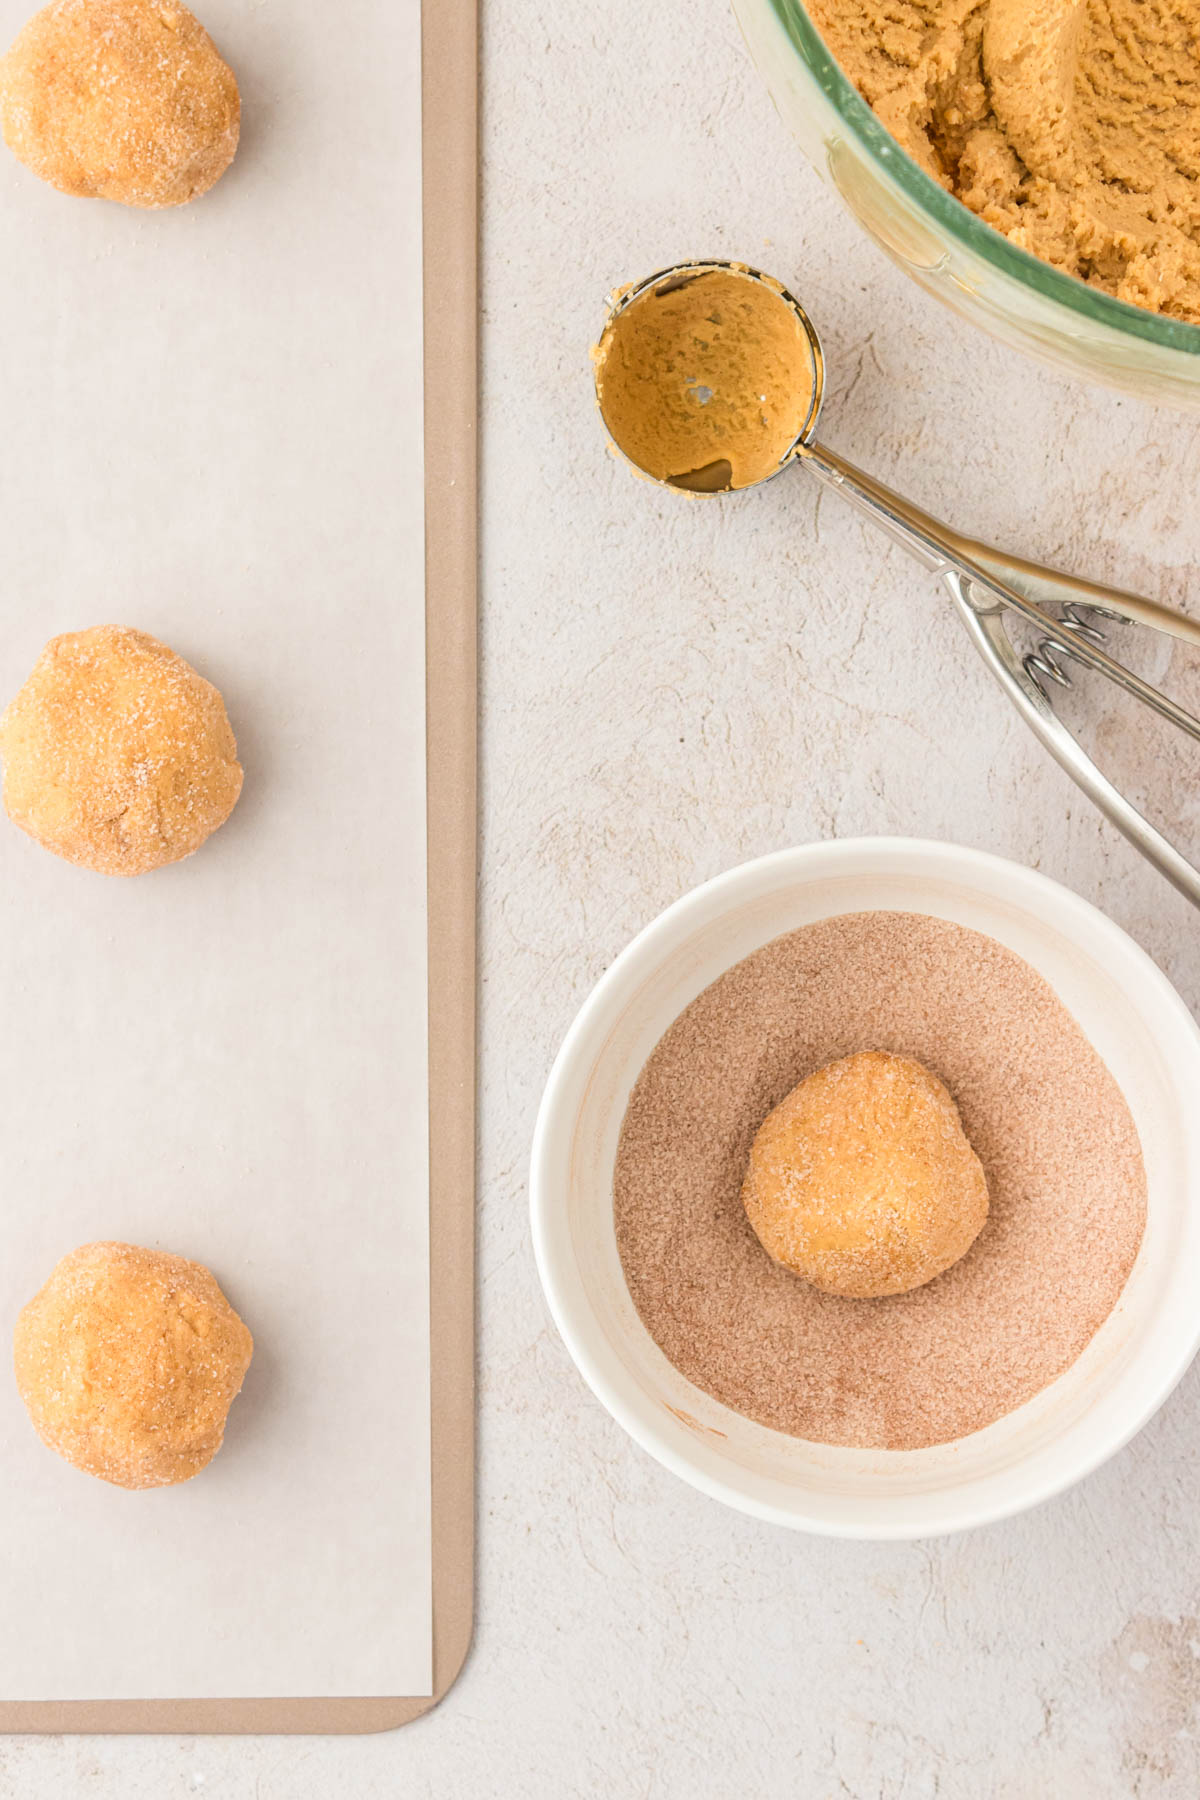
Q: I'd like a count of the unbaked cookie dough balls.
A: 4